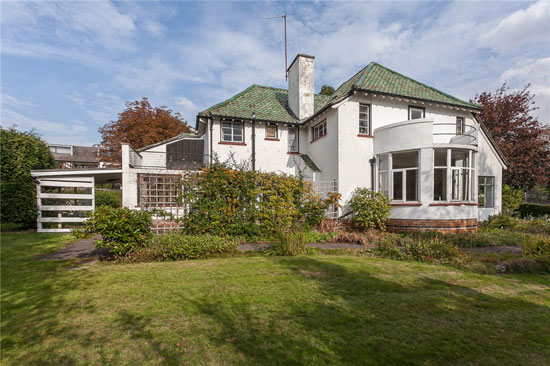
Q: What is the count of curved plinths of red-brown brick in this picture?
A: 1